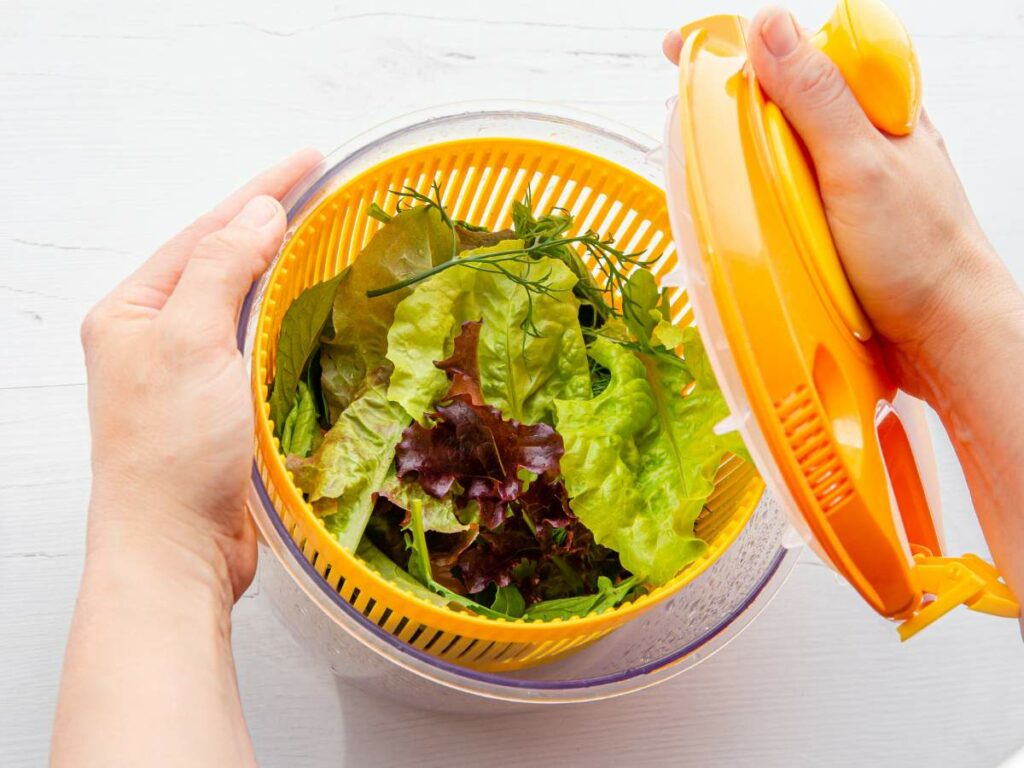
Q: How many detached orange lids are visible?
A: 1